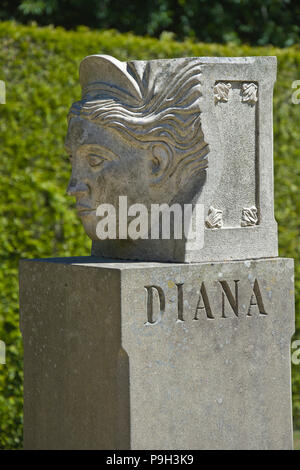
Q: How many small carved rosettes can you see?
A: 4